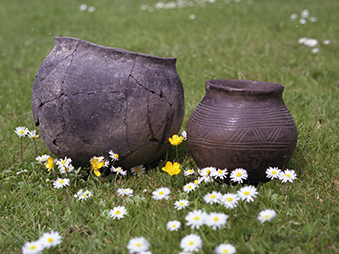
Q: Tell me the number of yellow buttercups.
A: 4